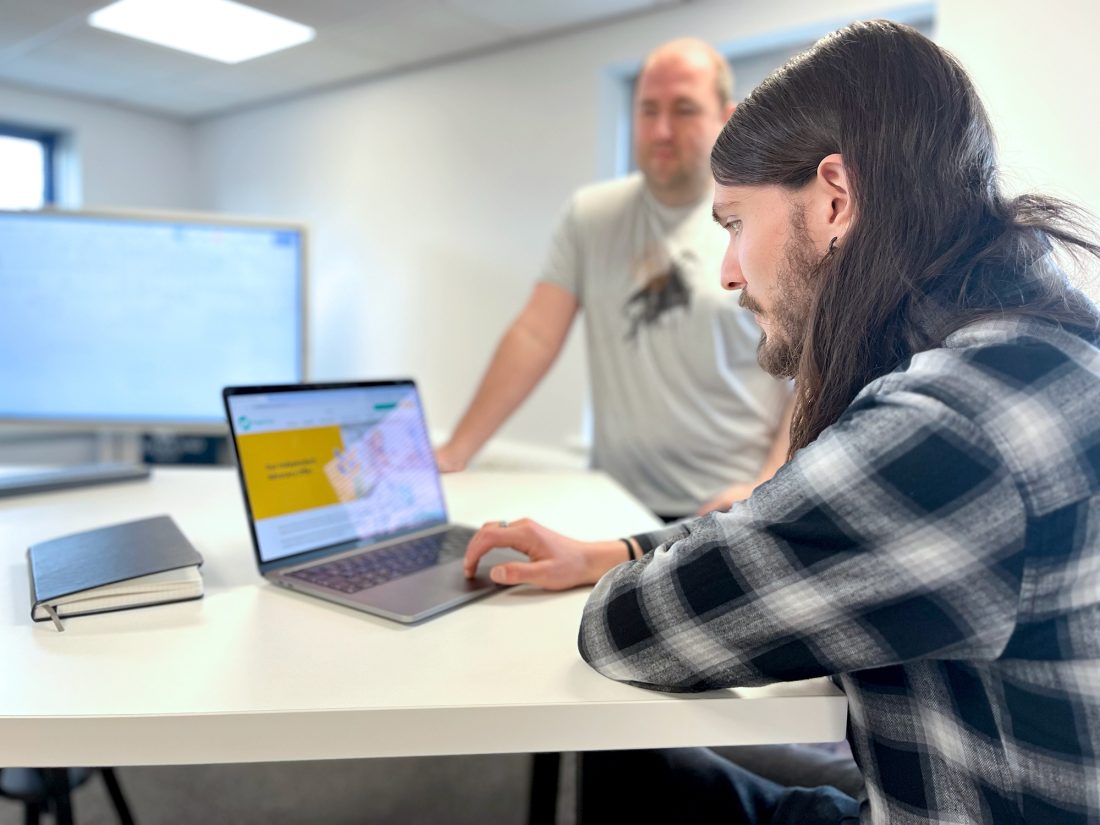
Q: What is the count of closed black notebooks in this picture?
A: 1